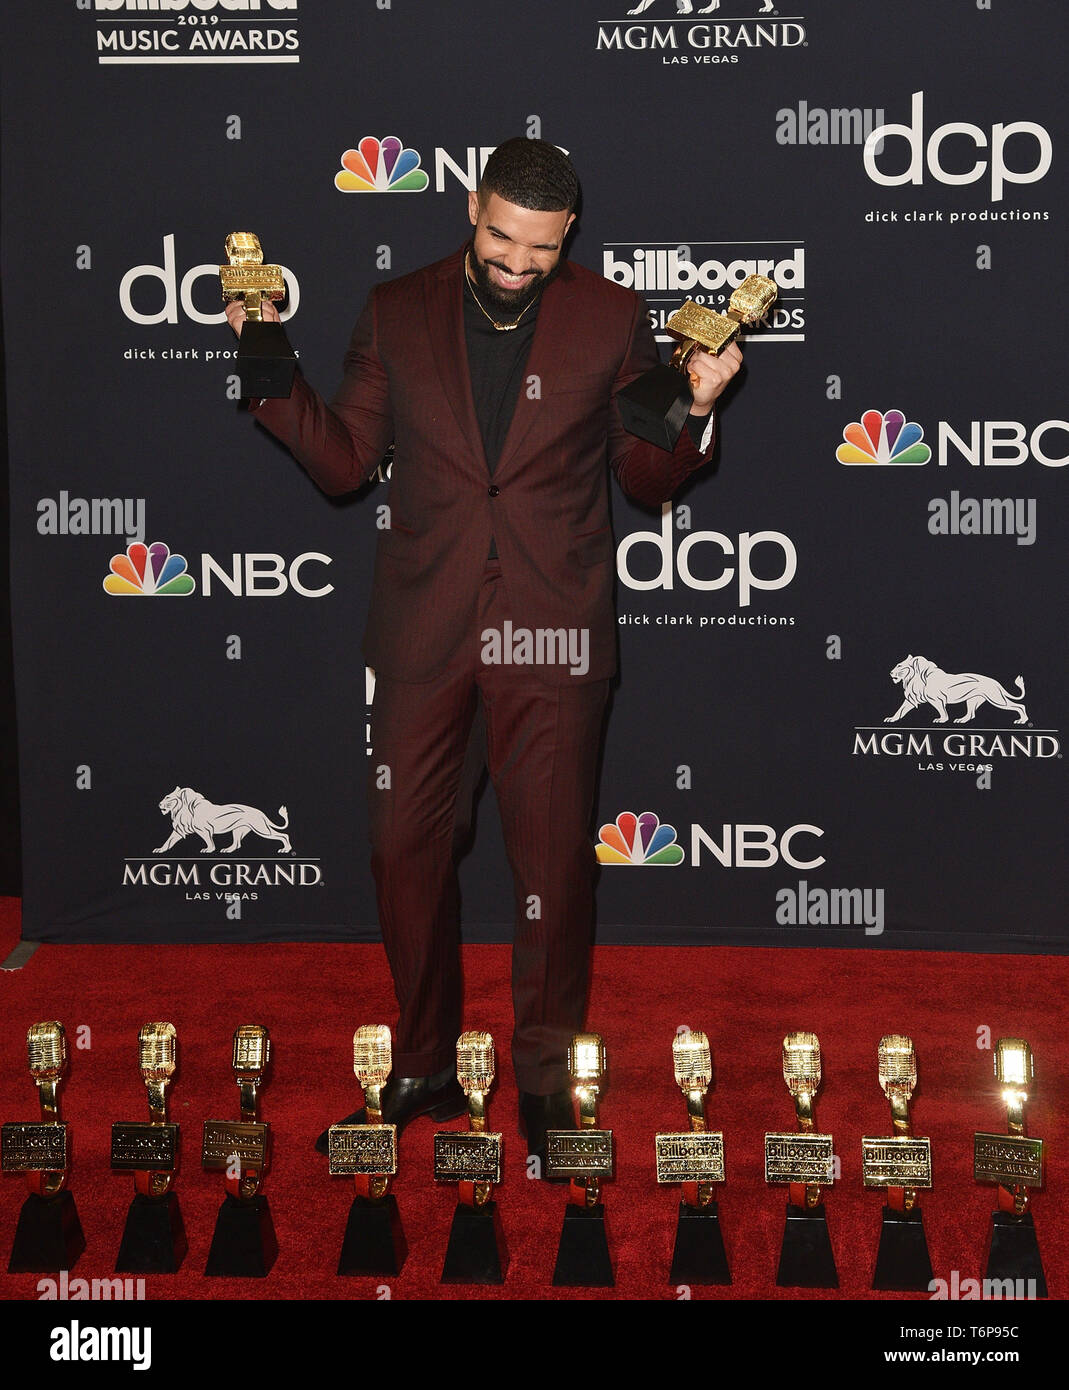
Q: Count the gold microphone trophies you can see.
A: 12